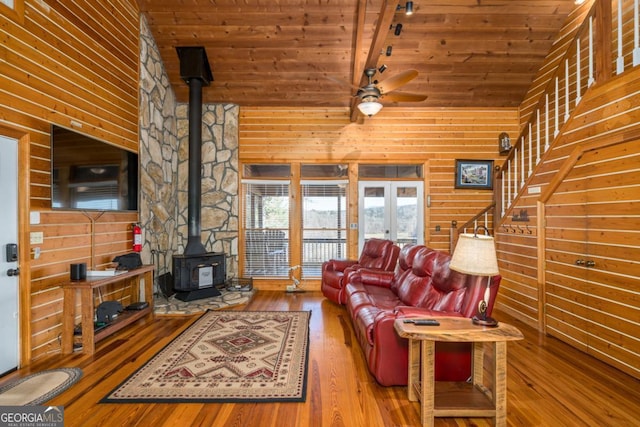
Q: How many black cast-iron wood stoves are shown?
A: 1